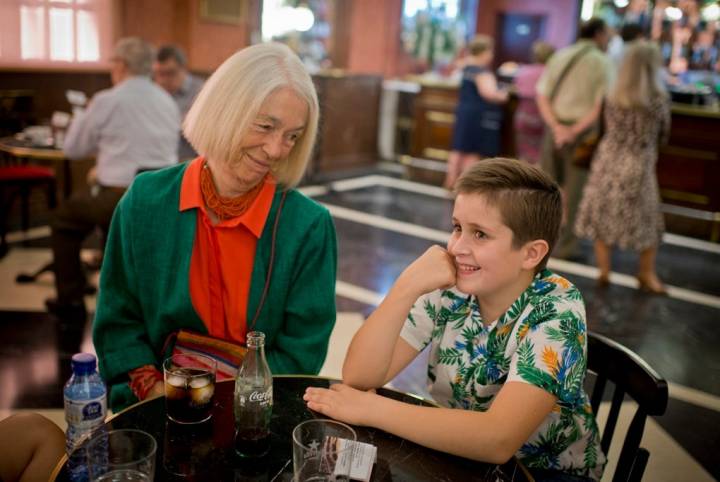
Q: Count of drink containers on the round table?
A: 5